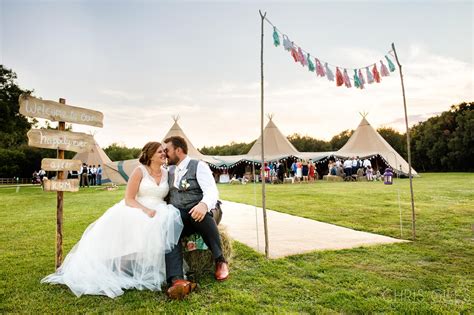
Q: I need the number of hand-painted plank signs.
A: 4